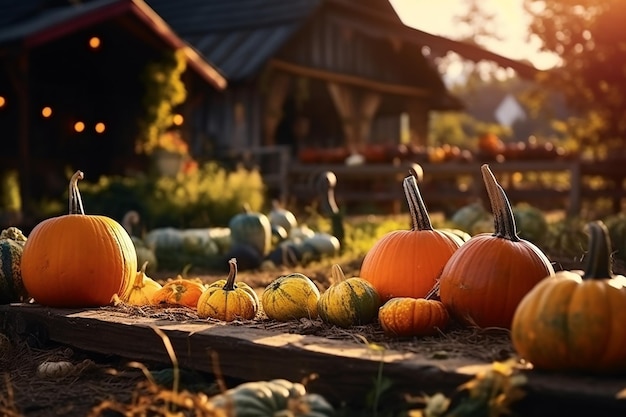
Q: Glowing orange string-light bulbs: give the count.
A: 6